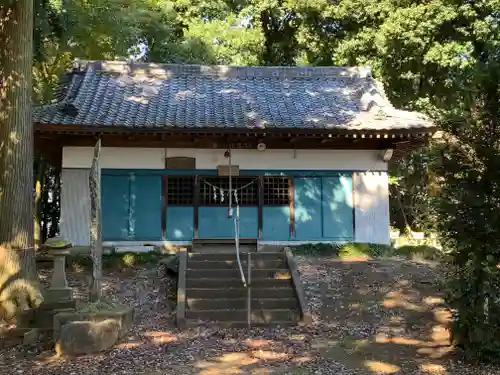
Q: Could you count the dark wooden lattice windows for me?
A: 3